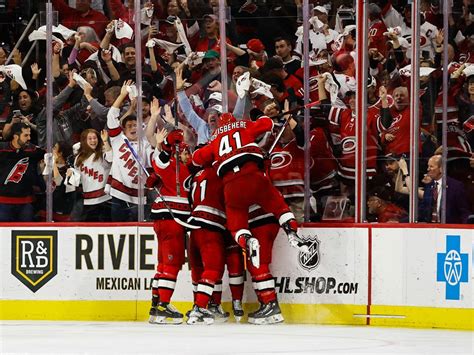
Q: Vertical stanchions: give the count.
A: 7